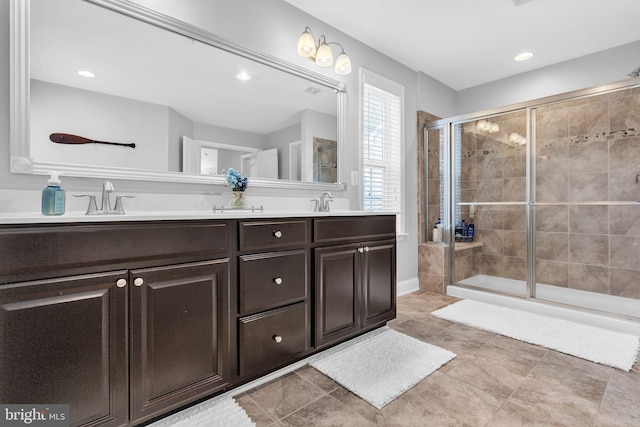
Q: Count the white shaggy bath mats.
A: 3